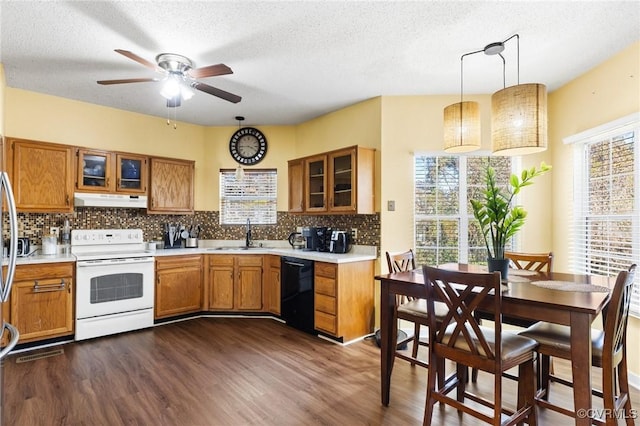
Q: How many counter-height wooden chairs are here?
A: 4